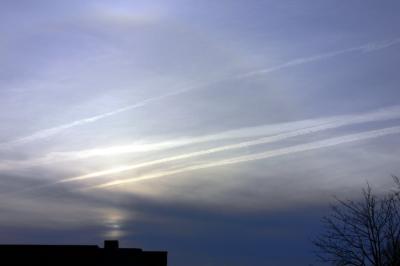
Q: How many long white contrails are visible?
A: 4